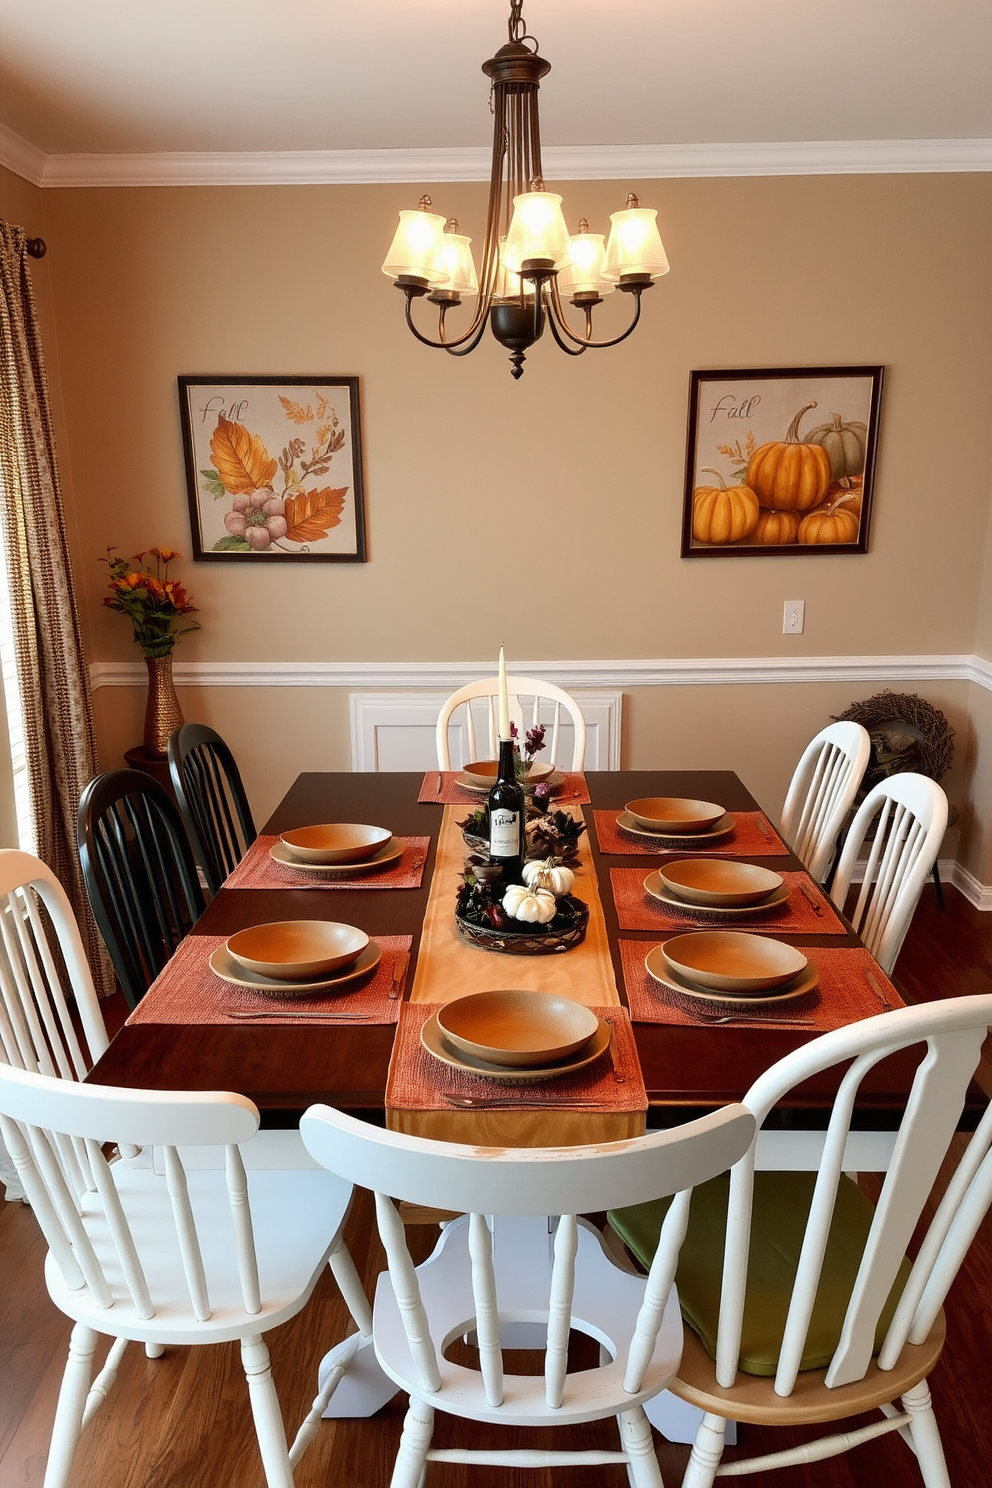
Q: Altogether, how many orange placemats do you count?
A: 7